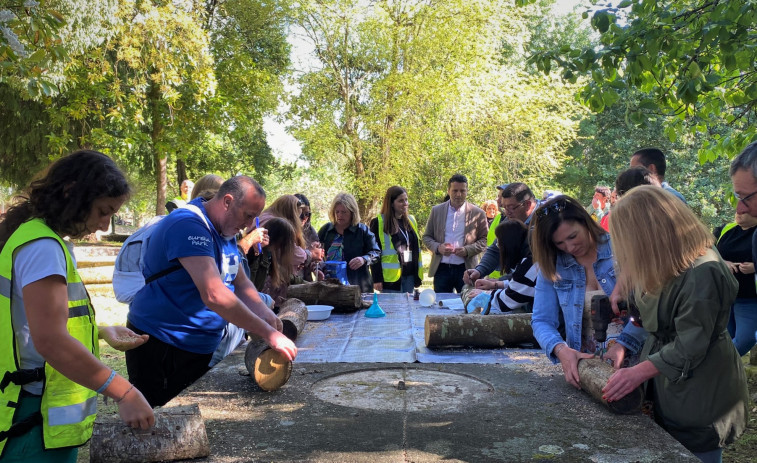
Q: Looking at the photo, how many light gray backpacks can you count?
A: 1